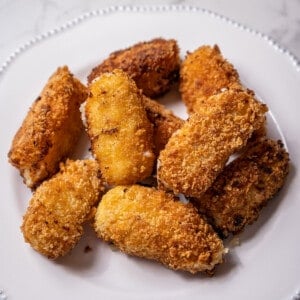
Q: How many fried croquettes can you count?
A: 9